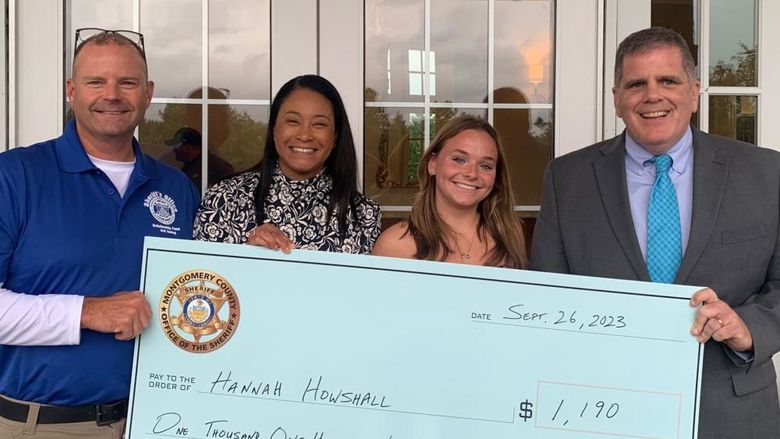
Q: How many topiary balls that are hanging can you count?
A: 0